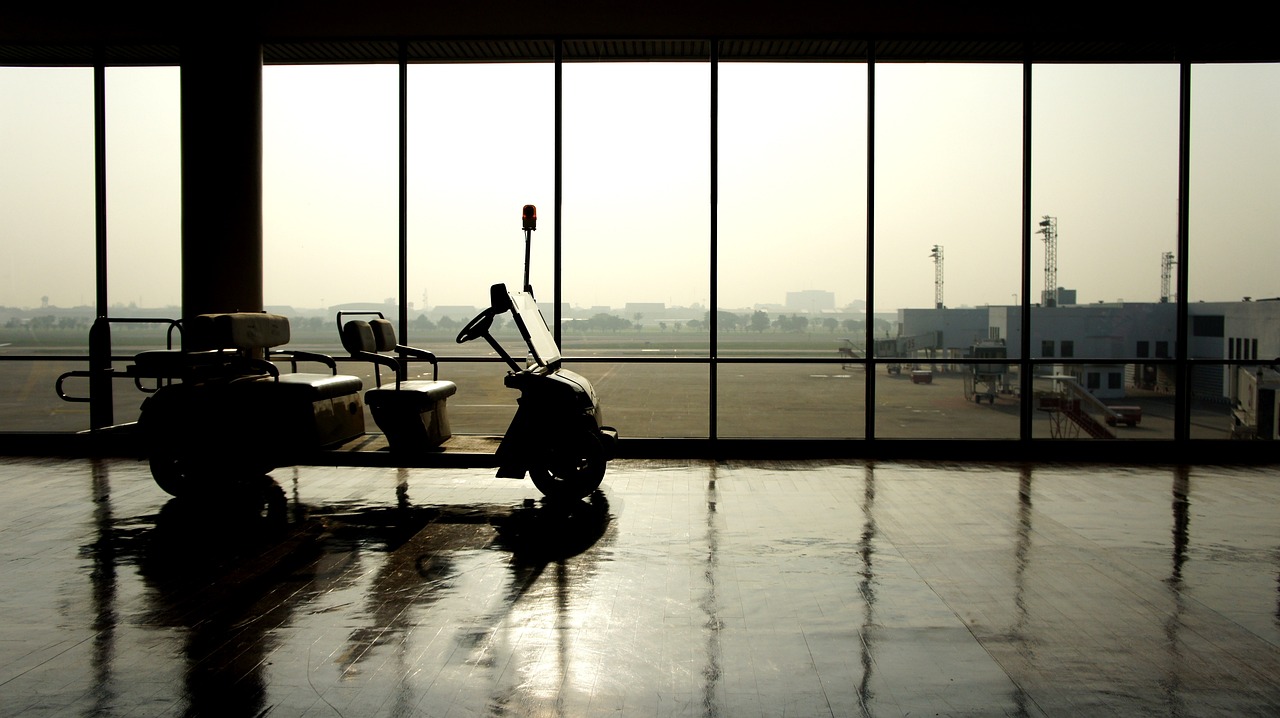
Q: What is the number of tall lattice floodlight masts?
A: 3